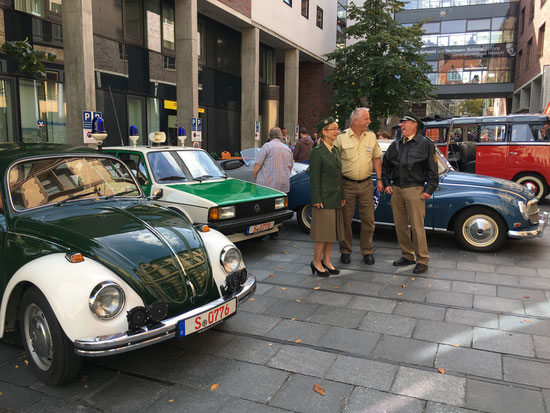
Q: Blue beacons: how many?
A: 3